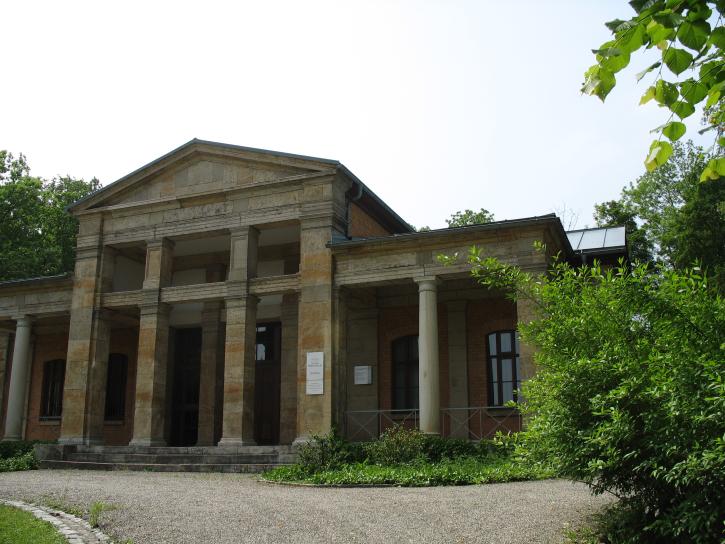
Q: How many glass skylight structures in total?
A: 1